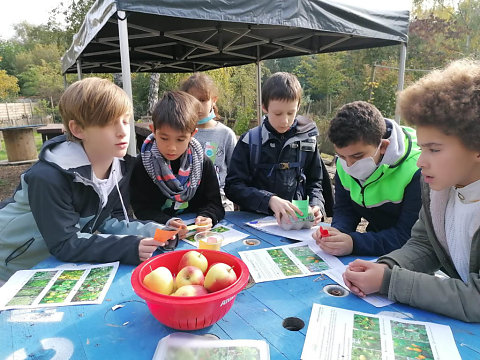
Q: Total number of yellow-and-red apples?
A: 5